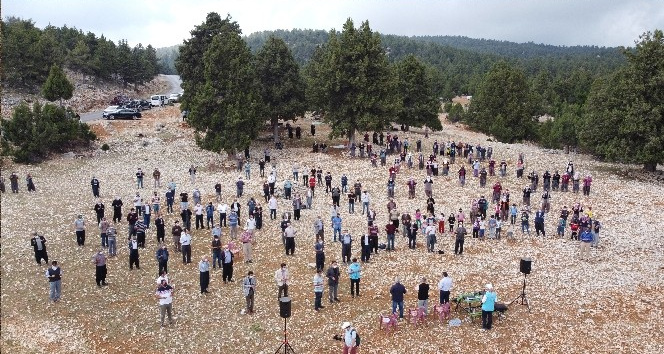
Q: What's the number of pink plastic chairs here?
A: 3